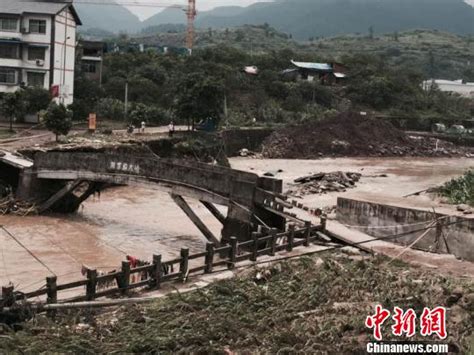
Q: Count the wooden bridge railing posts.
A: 13